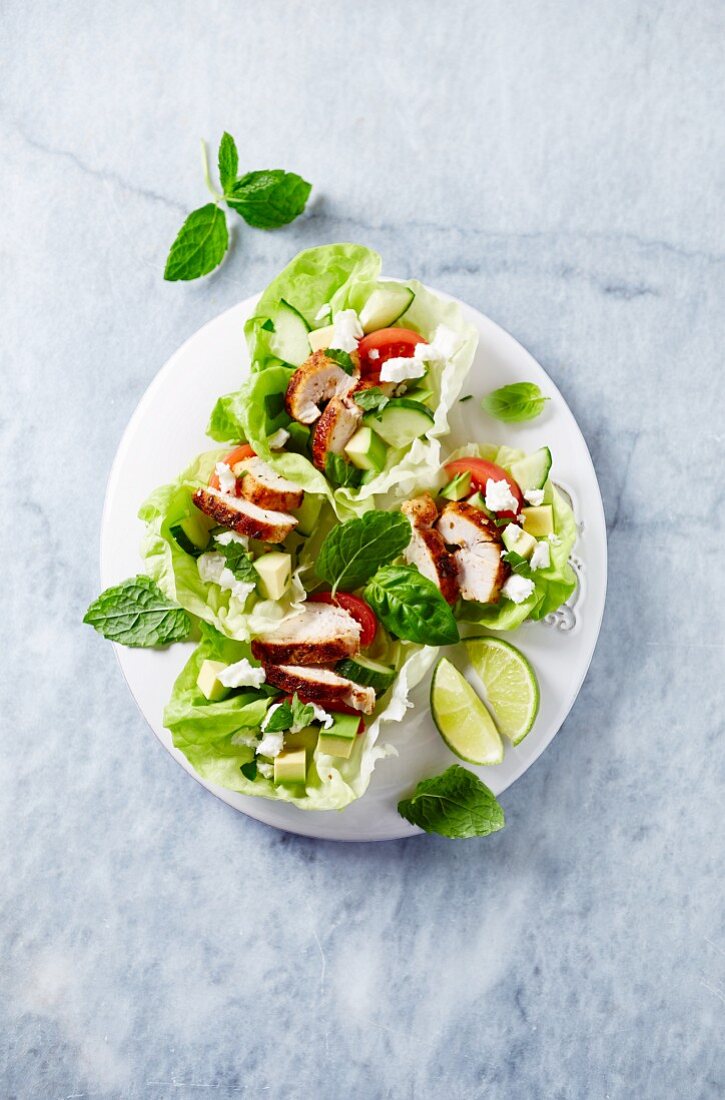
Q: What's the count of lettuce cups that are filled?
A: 4